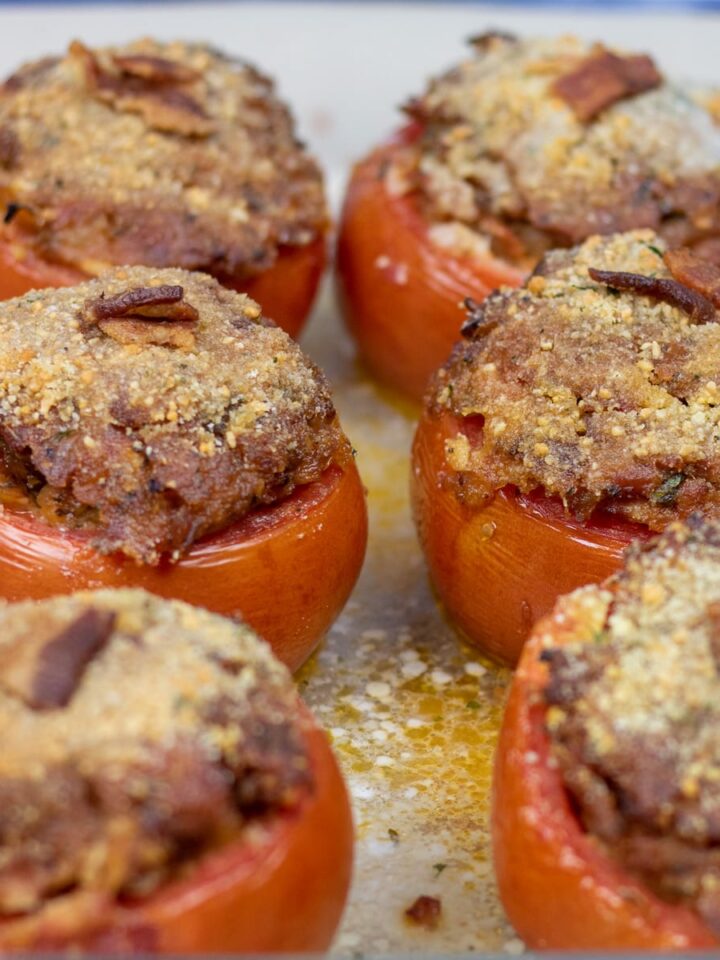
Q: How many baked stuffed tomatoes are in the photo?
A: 6